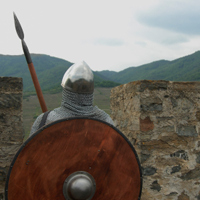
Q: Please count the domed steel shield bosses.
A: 1